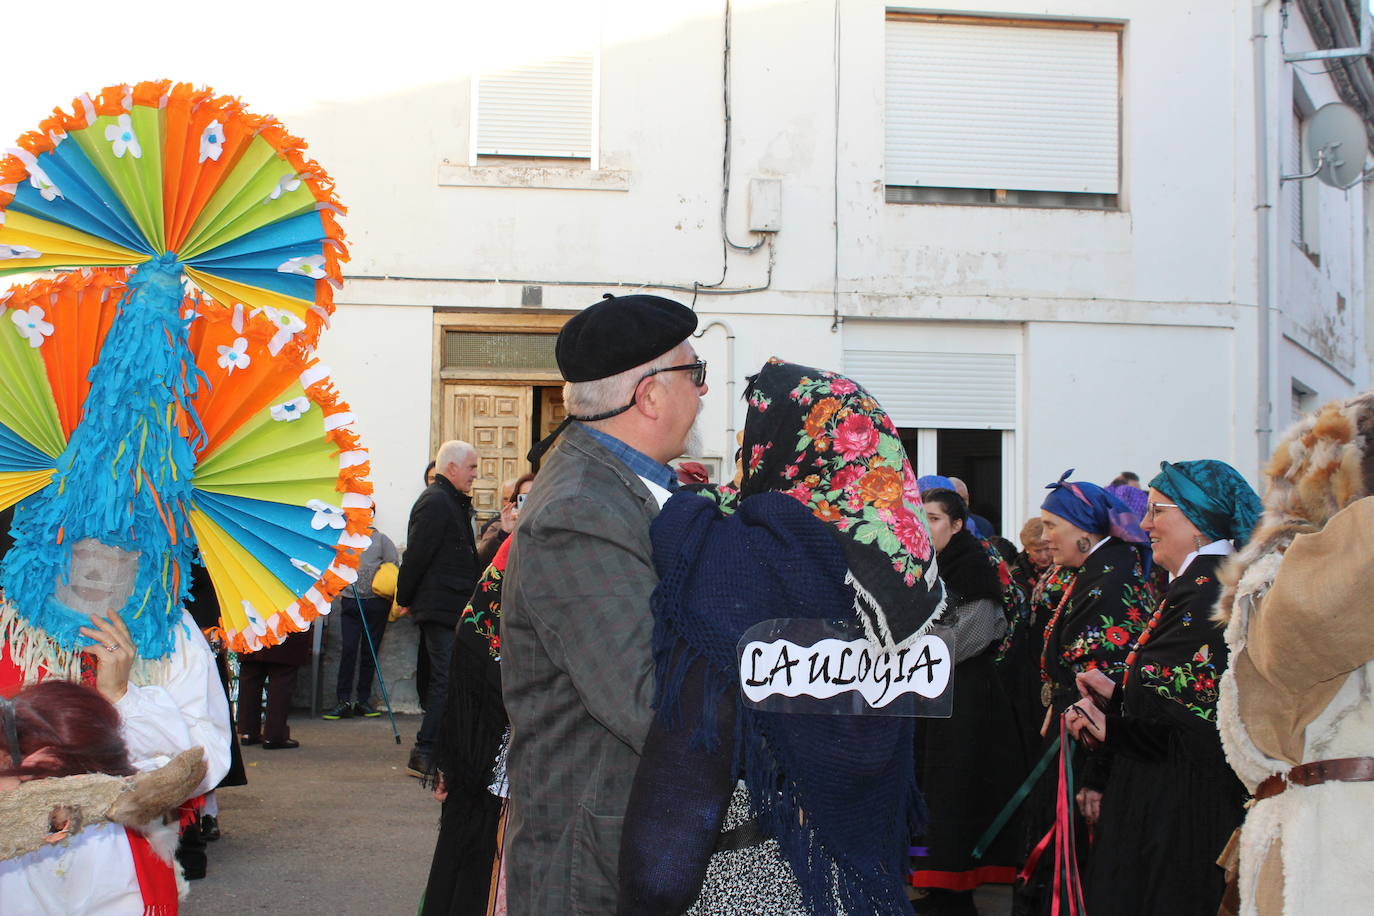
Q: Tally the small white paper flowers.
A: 13